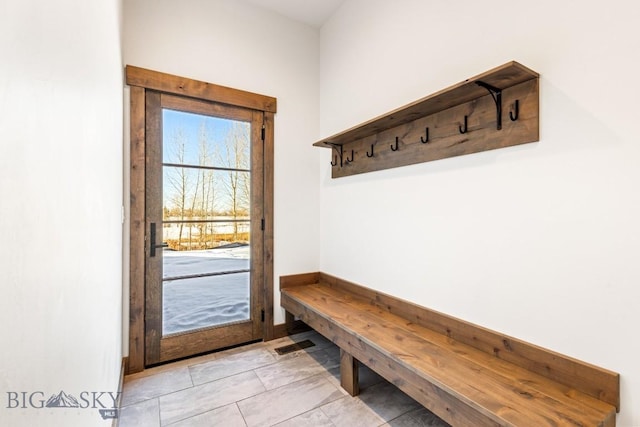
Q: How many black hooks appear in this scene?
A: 7